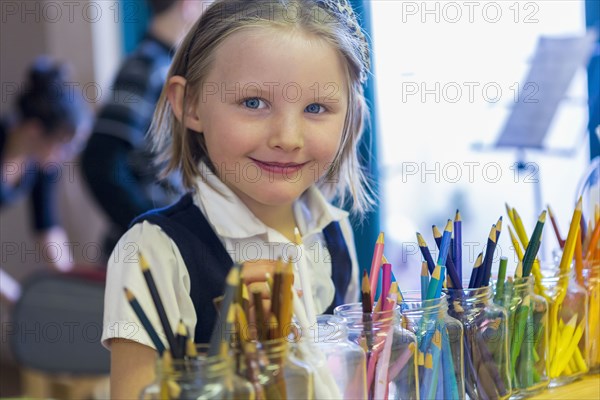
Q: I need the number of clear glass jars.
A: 9